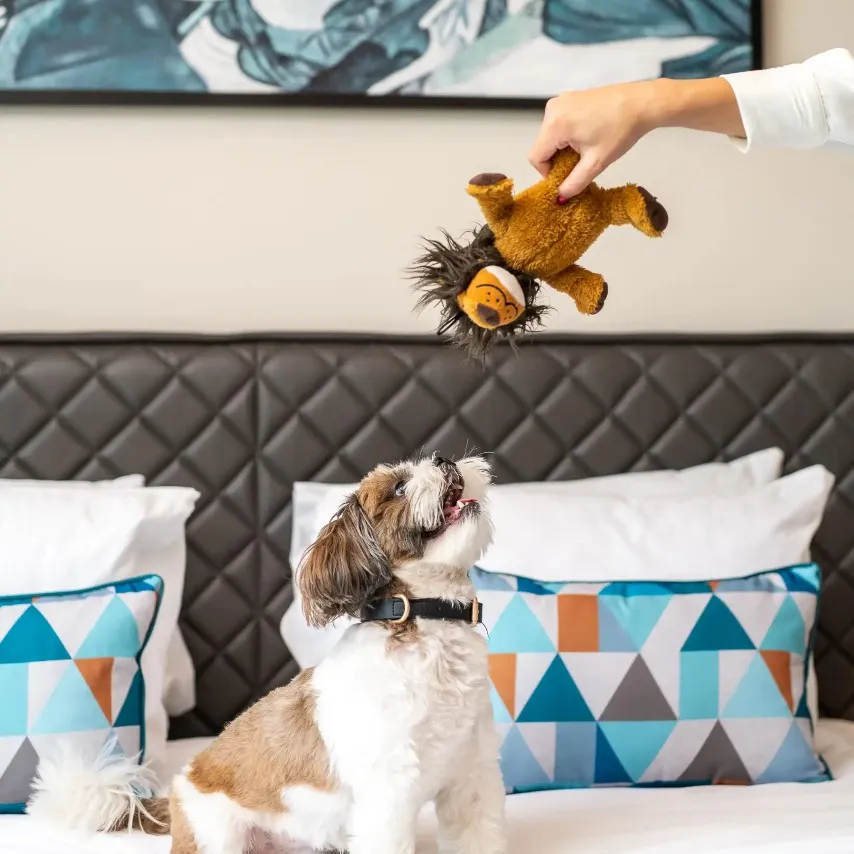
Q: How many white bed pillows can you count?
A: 4